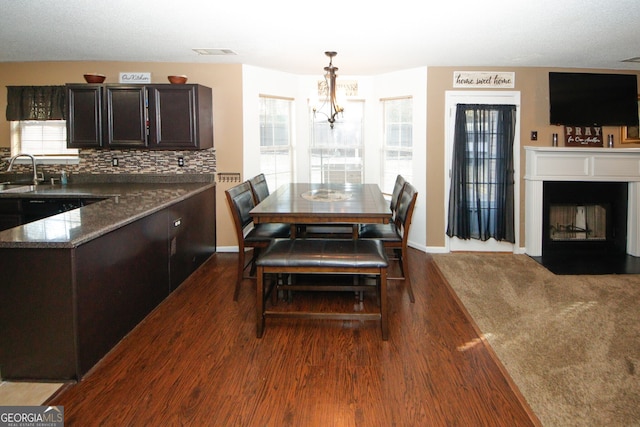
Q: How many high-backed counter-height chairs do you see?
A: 4